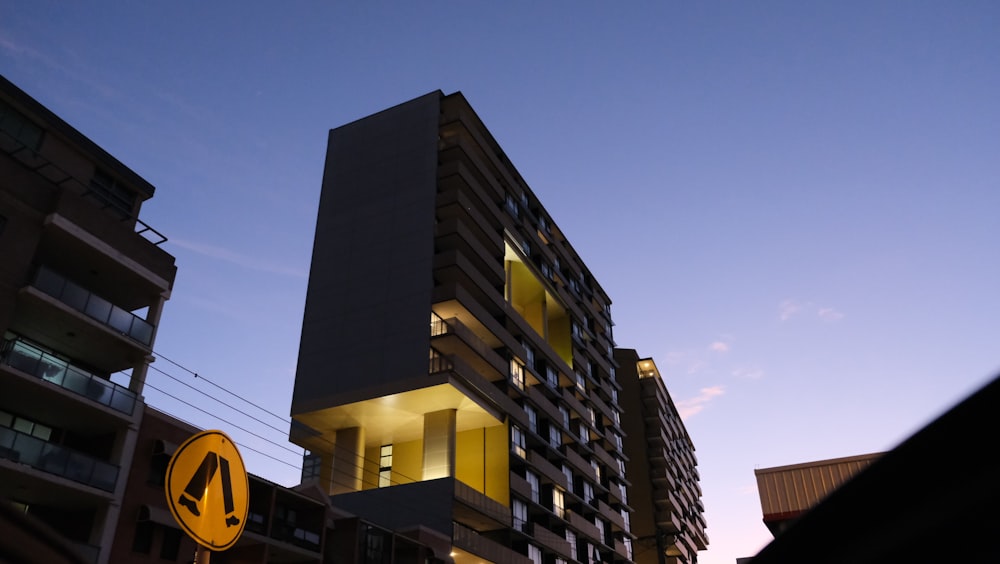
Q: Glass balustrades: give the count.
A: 3